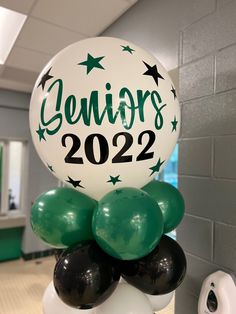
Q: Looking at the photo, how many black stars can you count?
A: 4